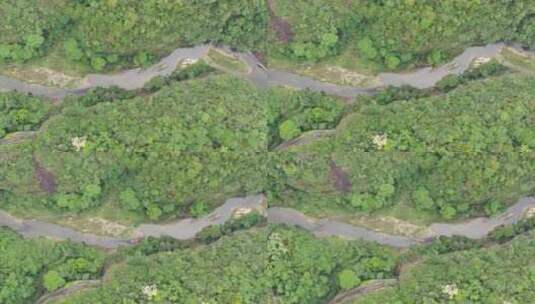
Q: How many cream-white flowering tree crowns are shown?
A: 4